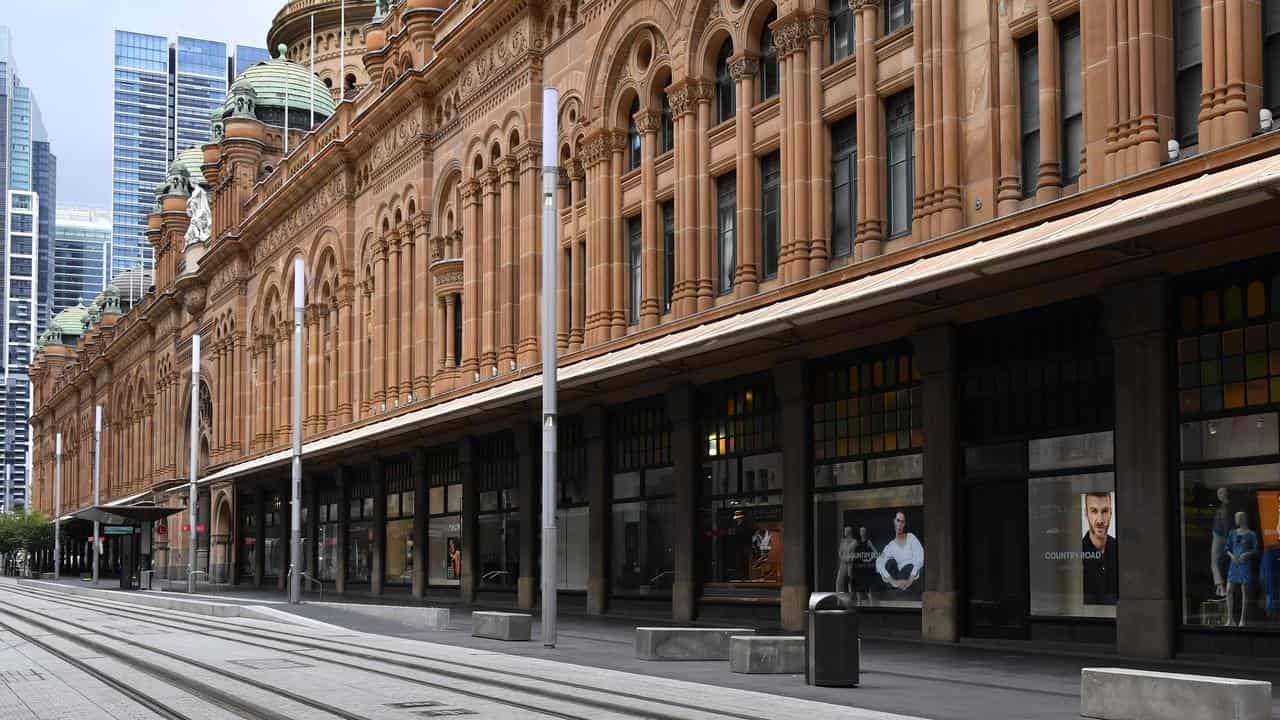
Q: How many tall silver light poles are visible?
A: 5